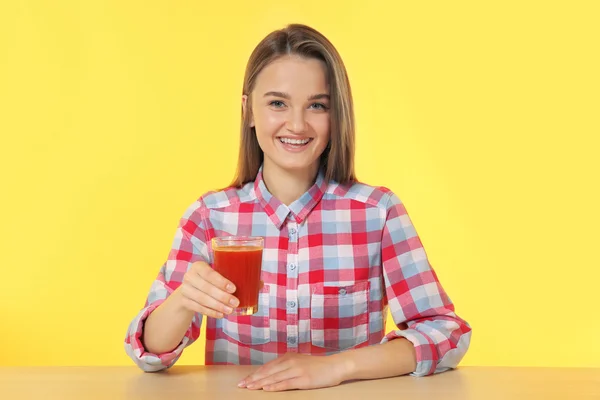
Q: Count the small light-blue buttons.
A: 5